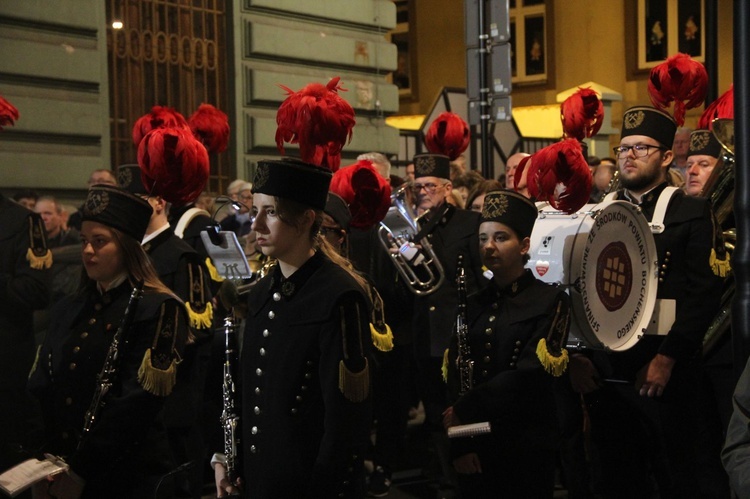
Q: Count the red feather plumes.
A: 11